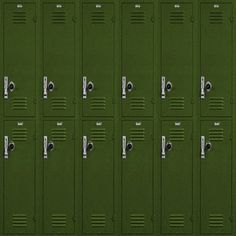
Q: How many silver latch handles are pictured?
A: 12